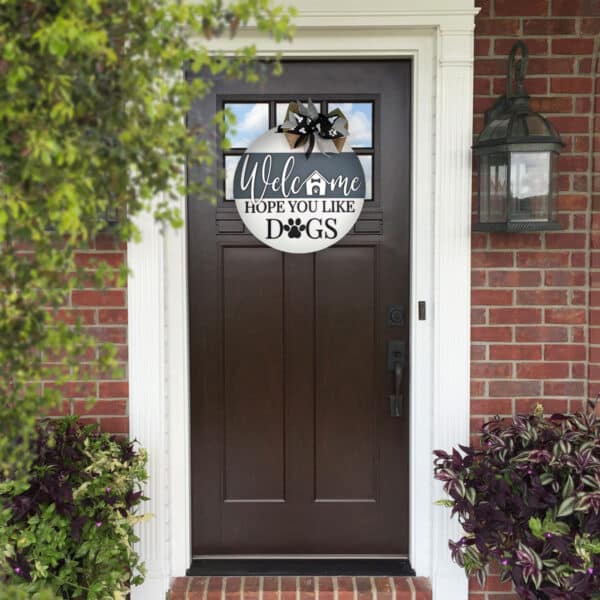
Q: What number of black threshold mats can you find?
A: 1